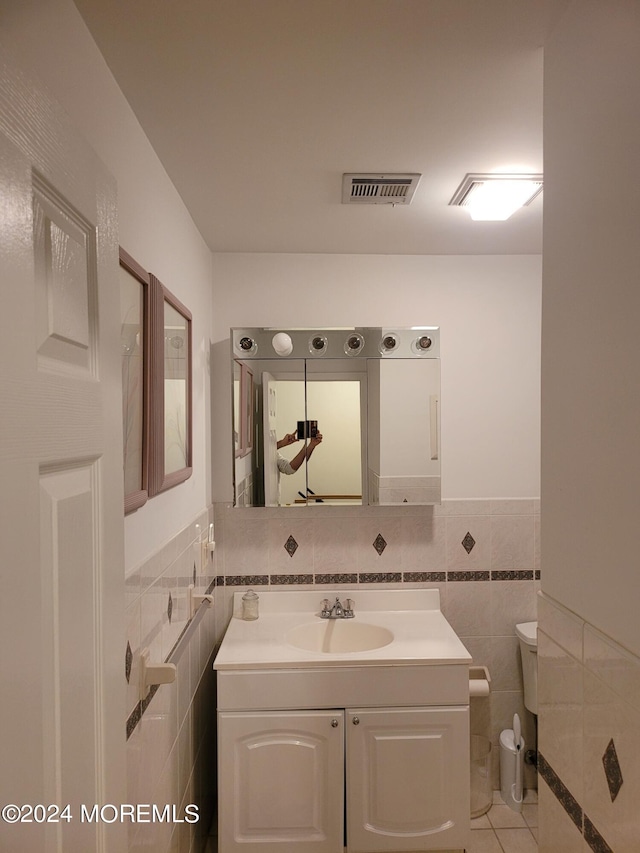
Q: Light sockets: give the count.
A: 6